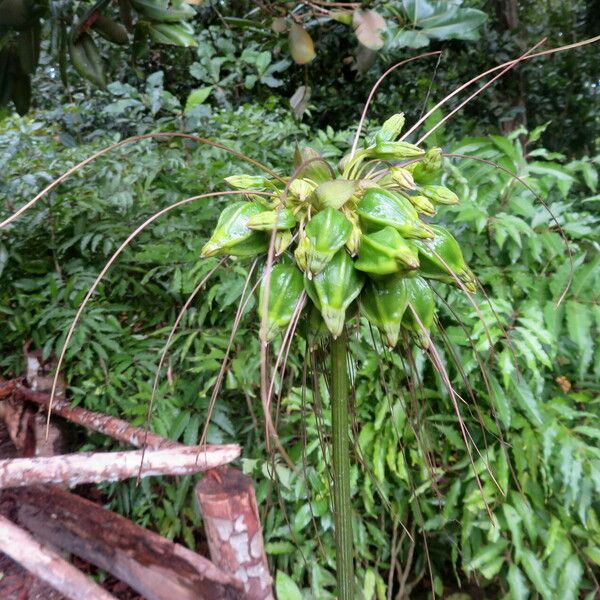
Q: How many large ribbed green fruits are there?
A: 9